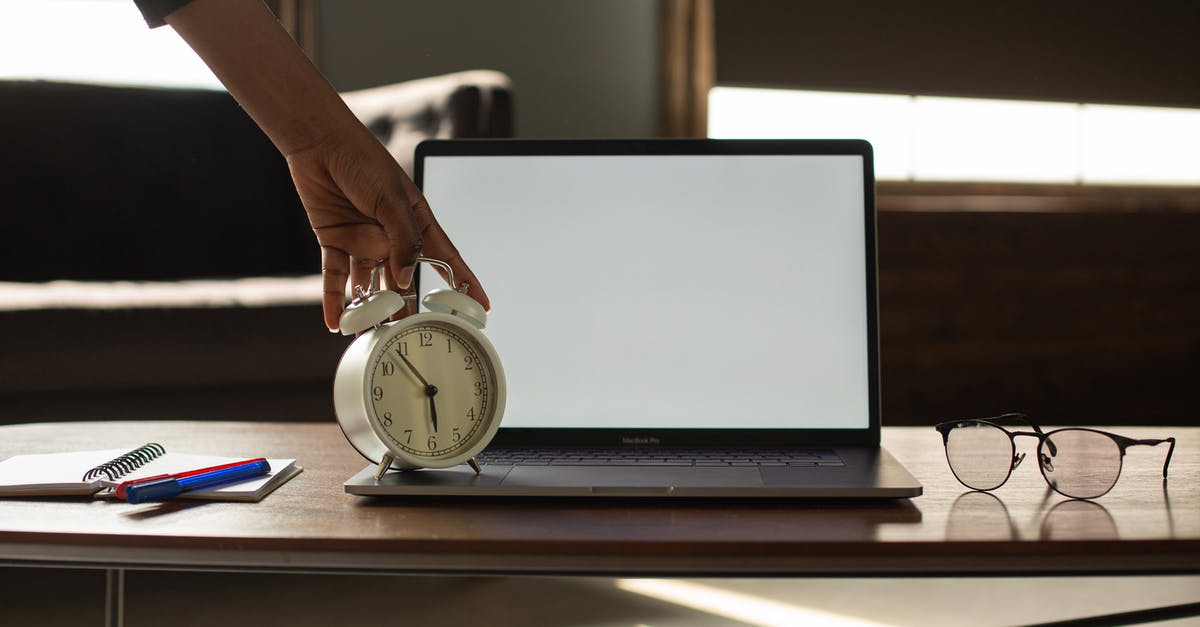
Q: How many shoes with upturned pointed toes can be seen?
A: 0